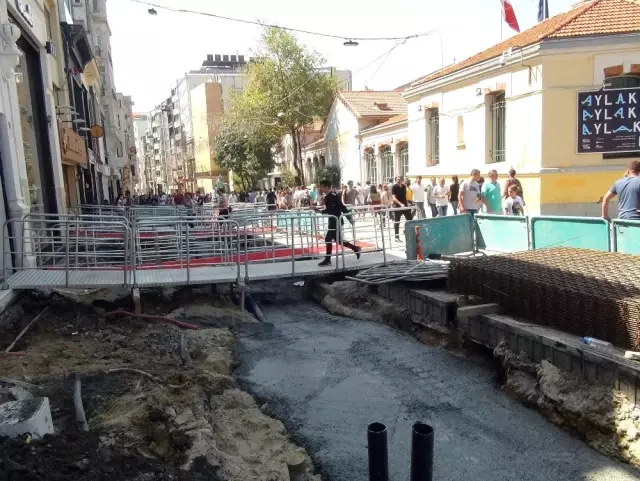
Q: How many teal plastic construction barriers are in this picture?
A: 4